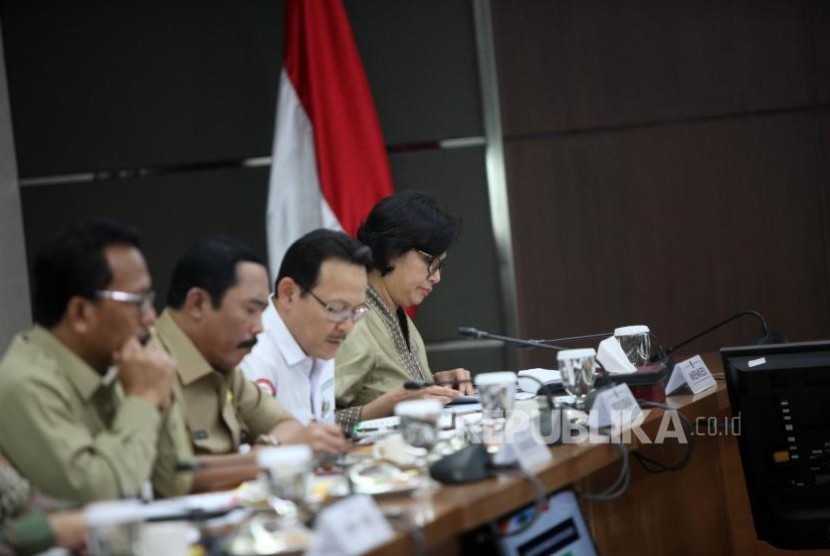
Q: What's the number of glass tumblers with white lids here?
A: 6